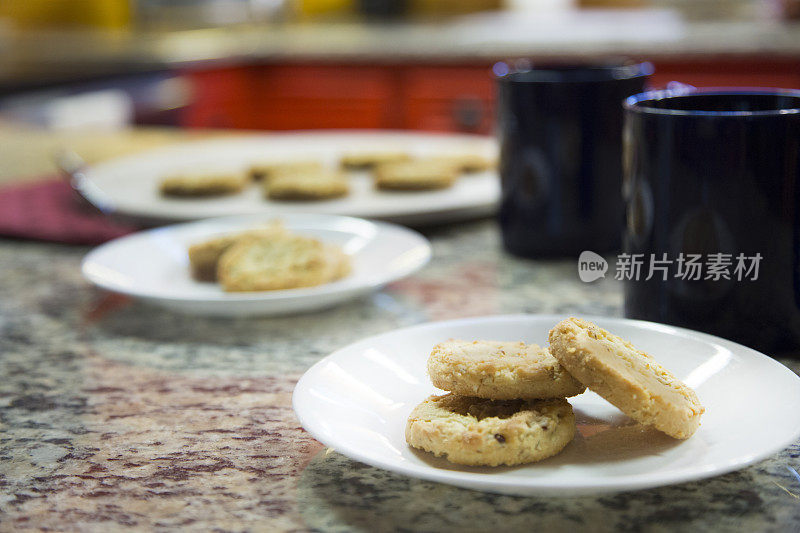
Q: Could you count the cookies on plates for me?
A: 11